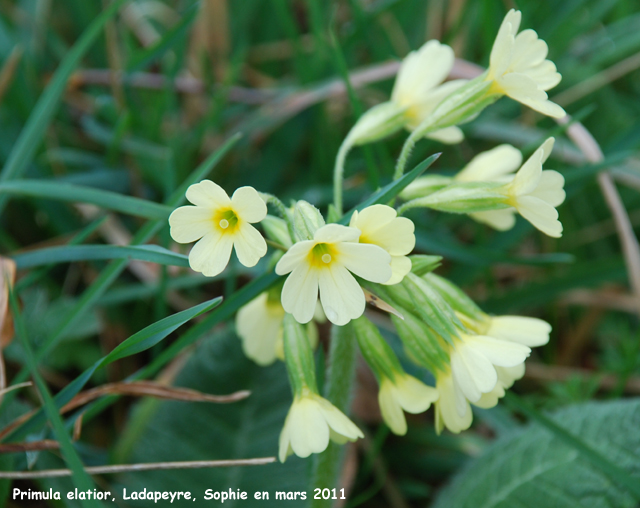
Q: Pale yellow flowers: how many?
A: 13